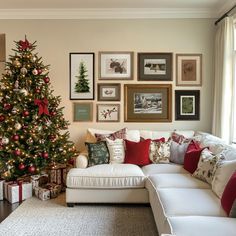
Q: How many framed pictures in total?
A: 9